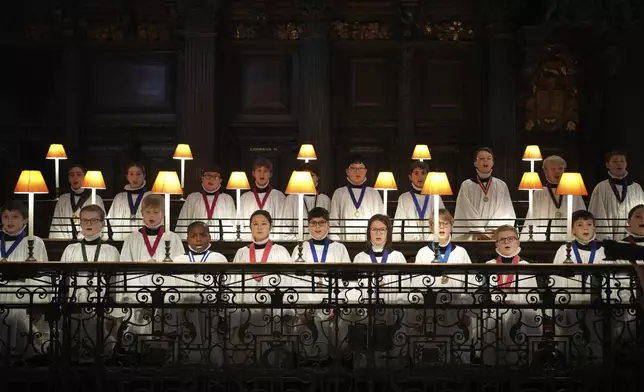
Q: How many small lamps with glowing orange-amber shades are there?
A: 14